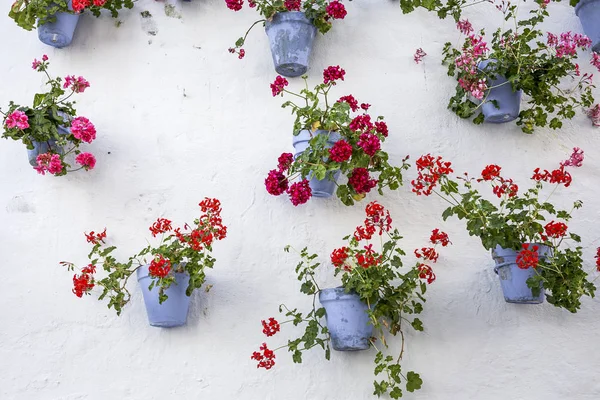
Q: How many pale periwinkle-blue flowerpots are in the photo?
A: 9